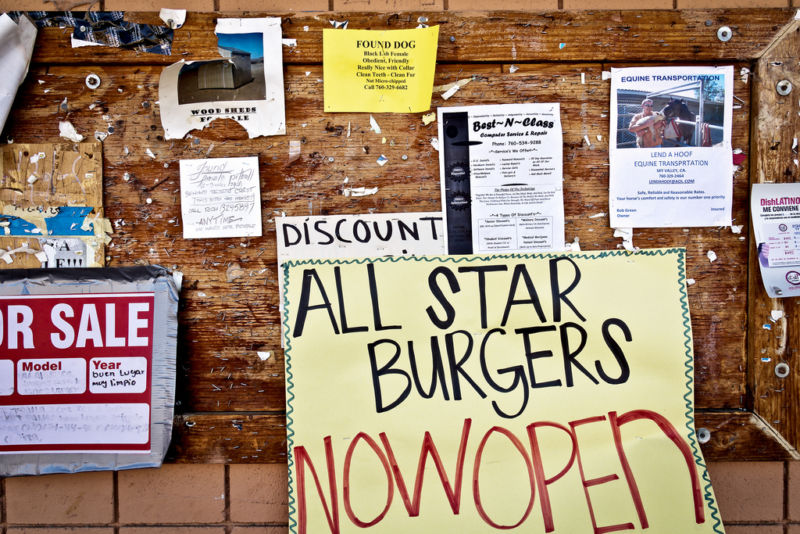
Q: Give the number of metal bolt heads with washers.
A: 5